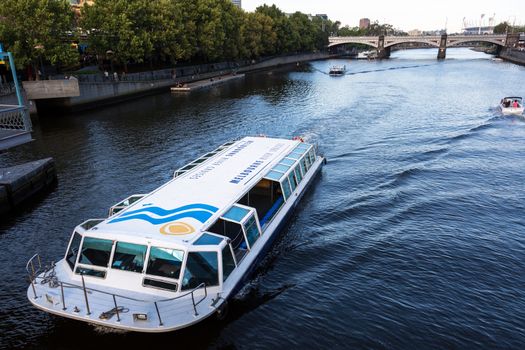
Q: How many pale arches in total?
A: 3